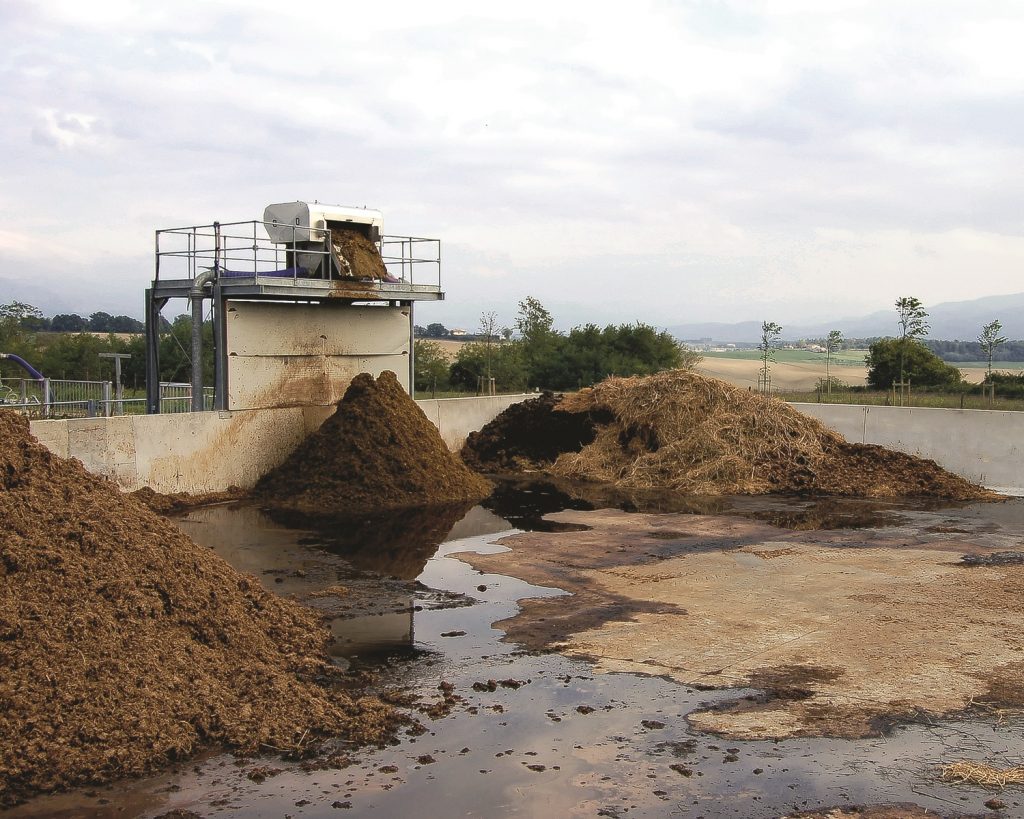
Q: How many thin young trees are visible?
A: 5